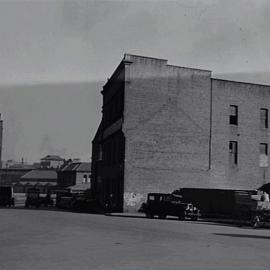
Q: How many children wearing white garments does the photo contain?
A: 0